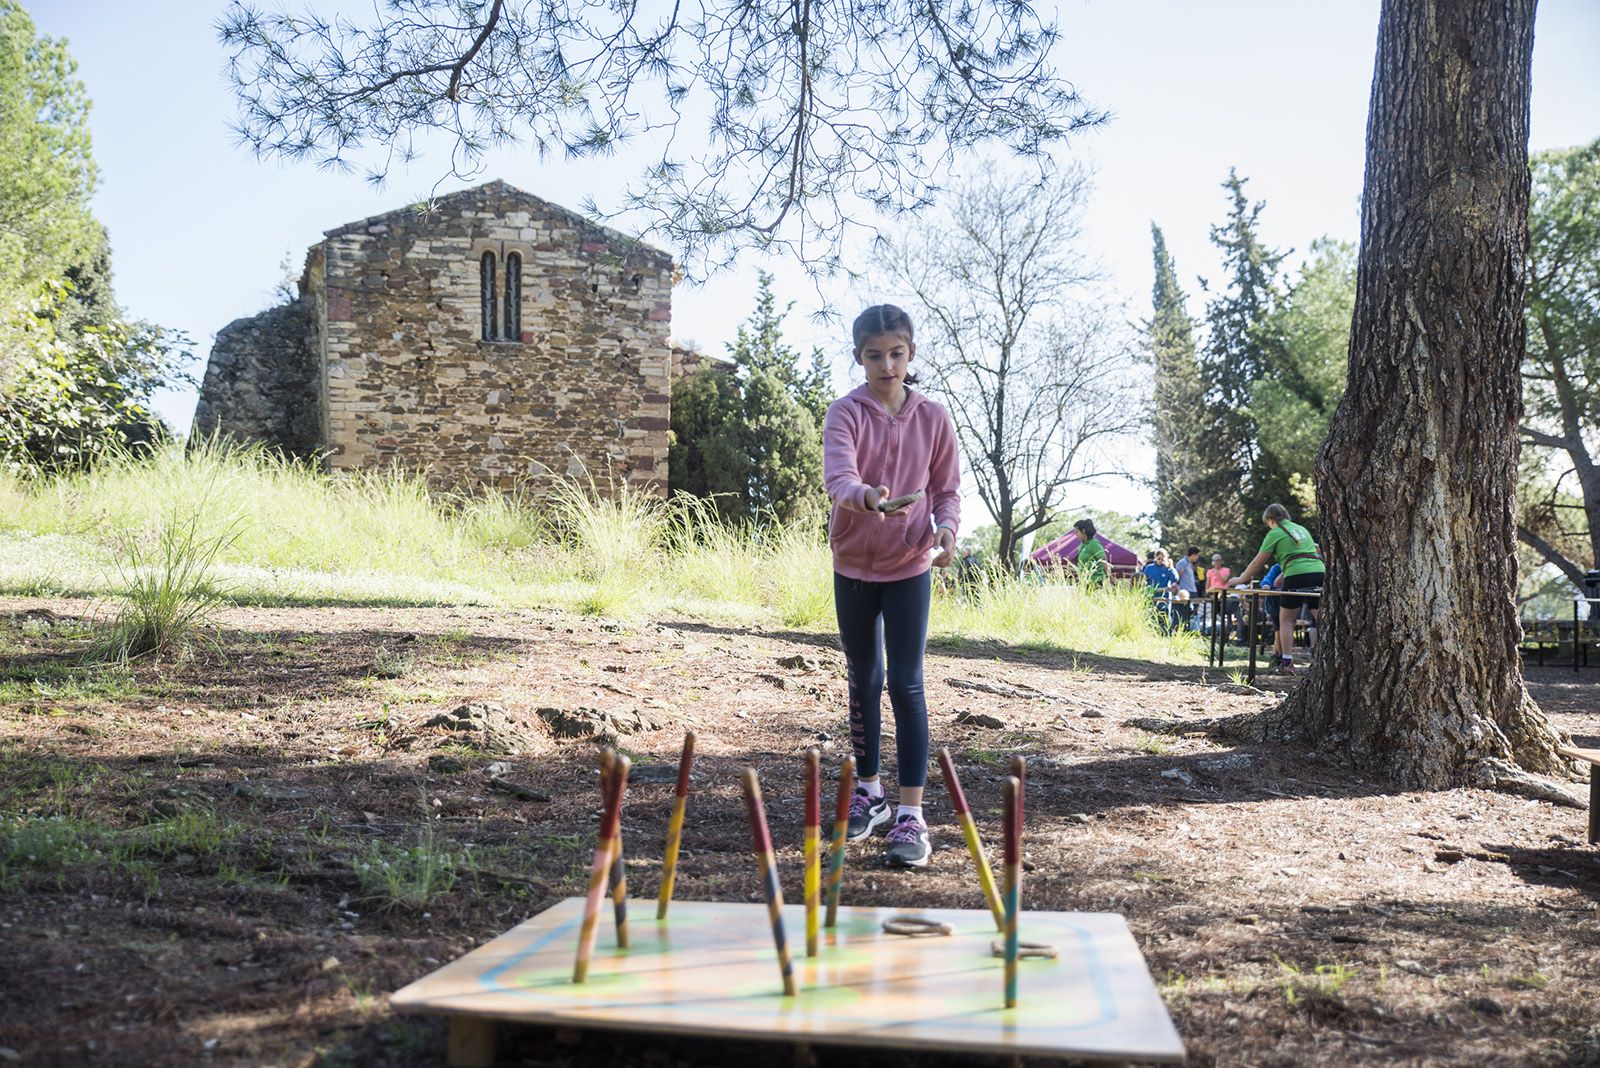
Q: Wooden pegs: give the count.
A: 9